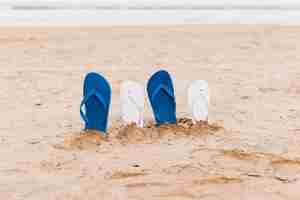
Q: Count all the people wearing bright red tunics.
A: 0